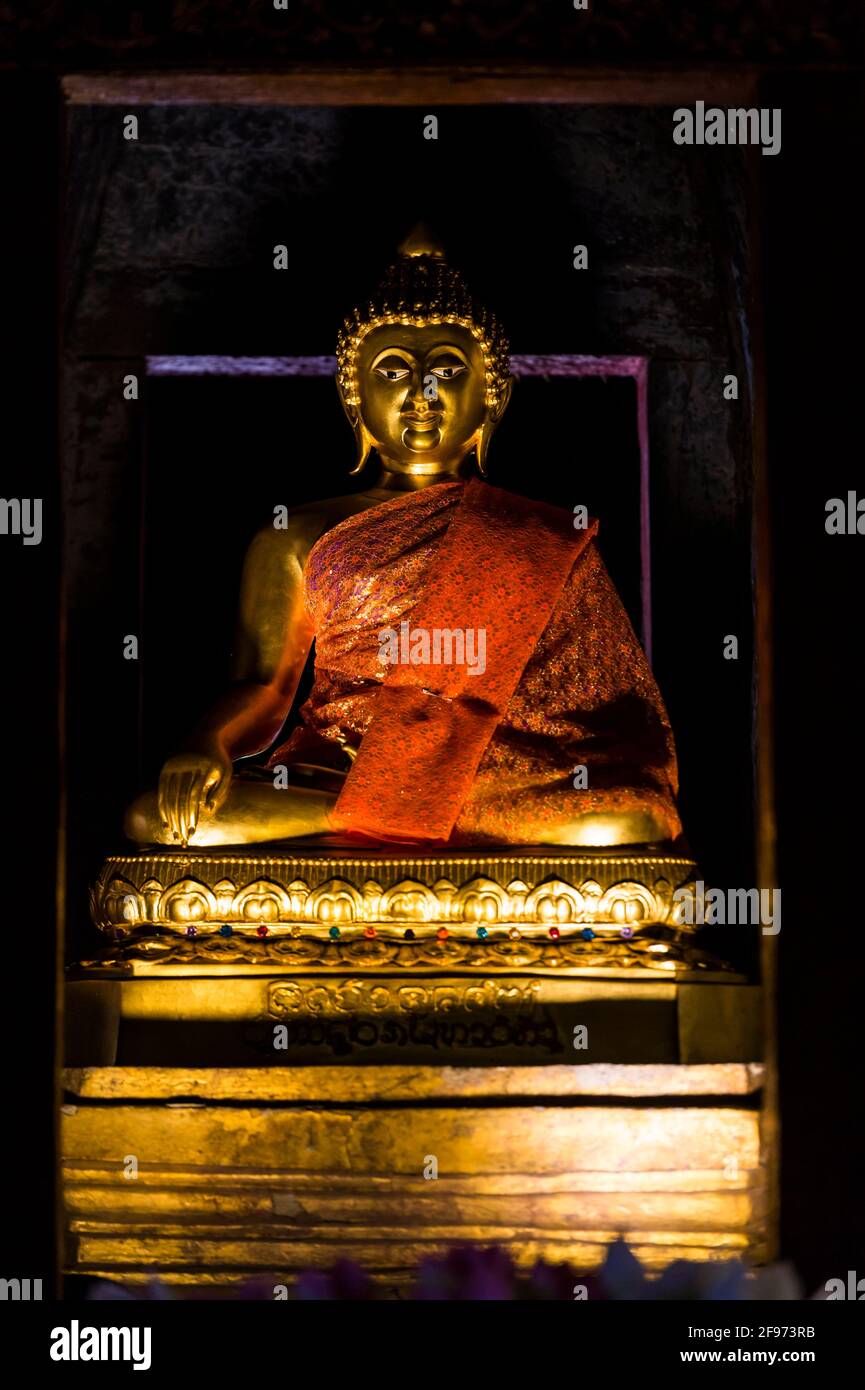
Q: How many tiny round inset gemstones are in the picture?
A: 13